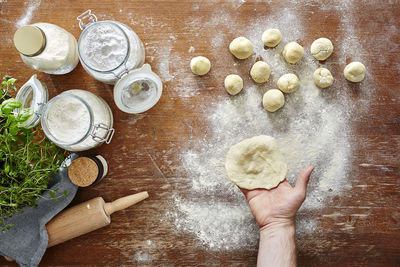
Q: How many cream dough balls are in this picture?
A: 11